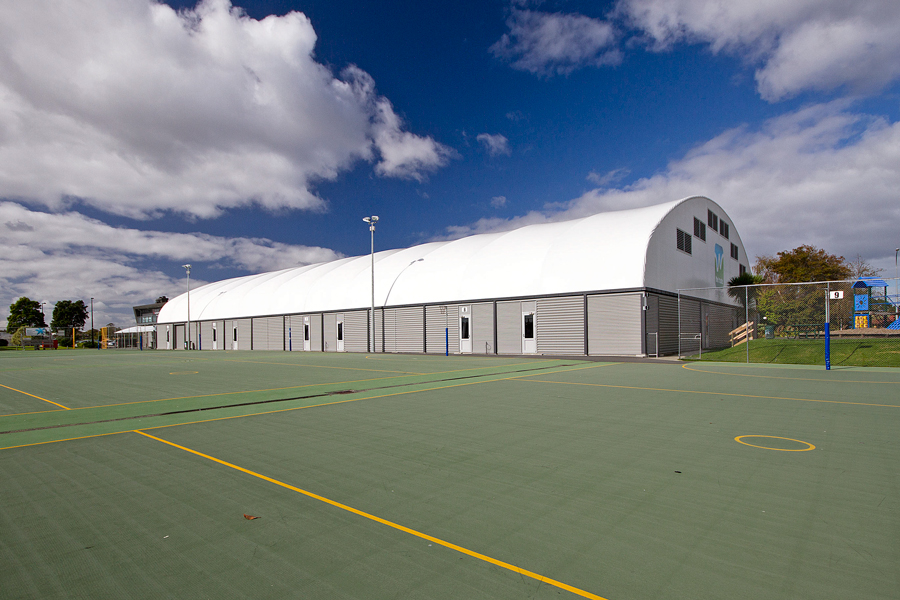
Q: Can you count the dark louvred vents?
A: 6